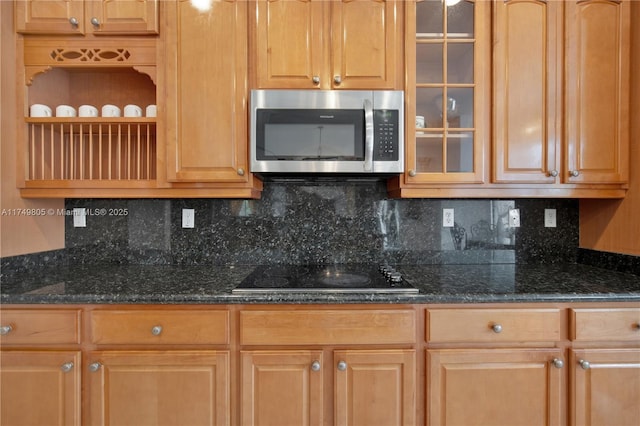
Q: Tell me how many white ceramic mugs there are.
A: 6